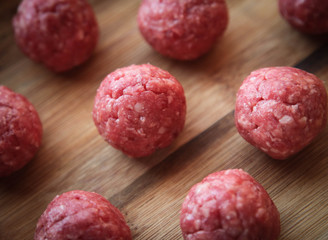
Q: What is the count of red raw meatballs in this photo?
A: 8